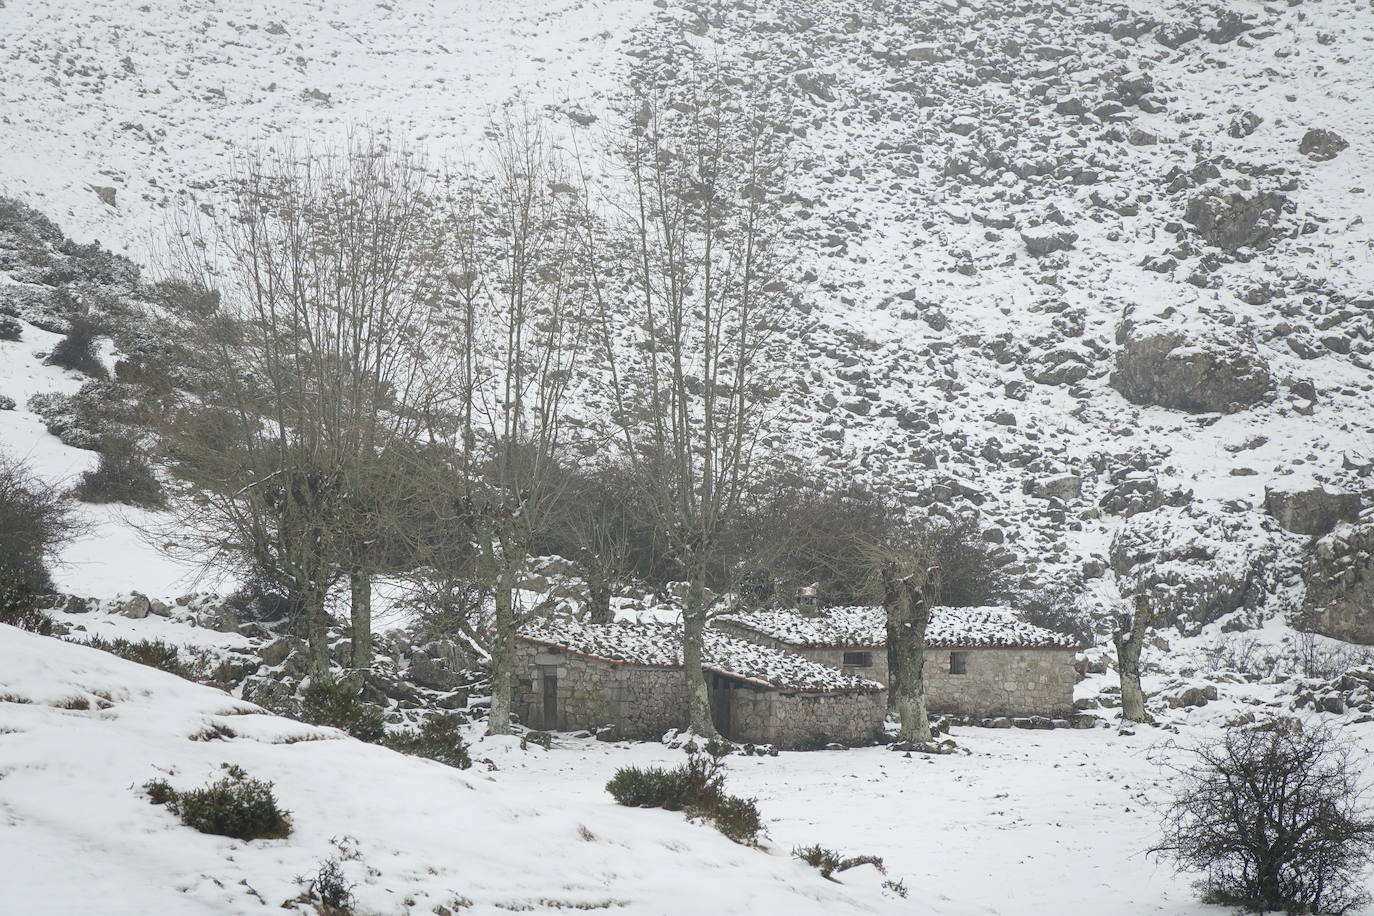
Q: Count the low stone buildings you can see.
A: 2